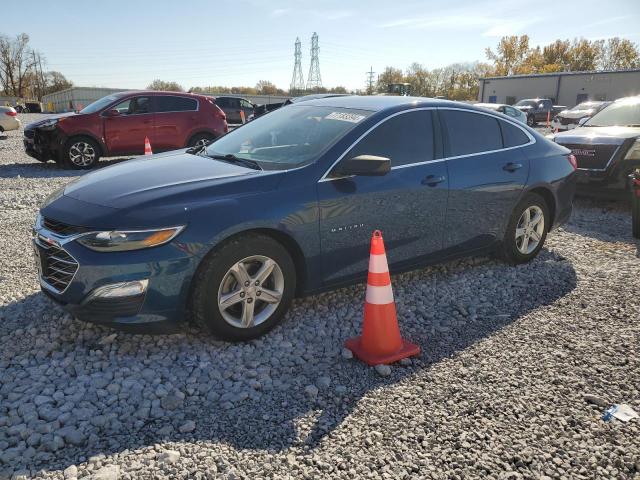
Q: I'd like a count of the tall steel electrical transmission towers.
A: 2